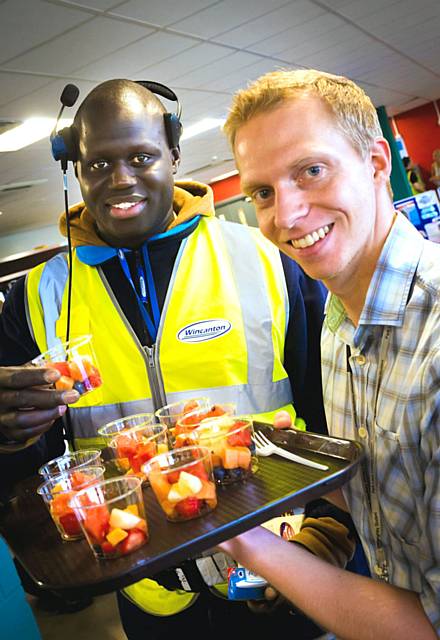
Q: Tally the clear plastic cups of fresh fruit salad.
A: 10